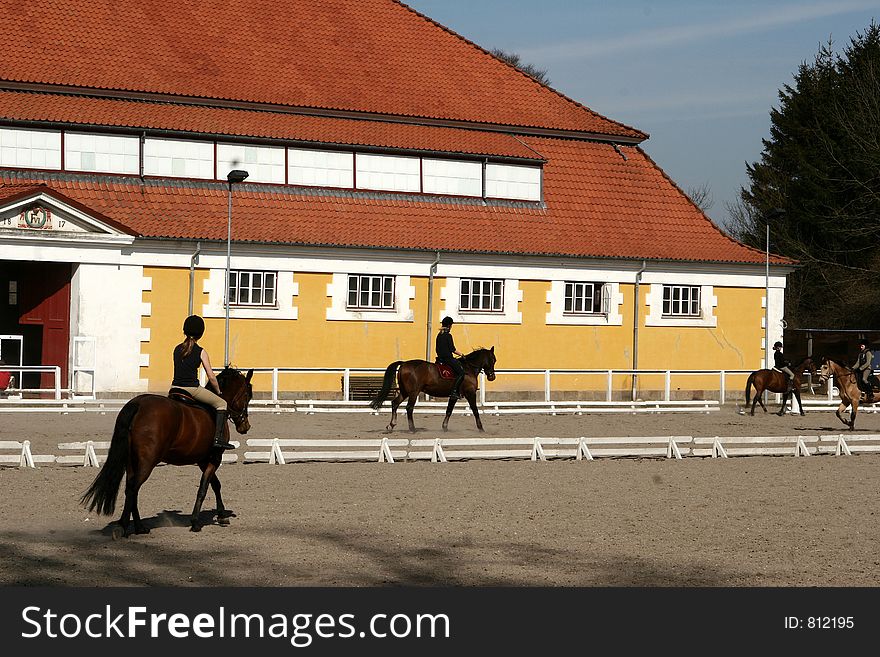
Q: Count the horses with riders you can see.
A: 4